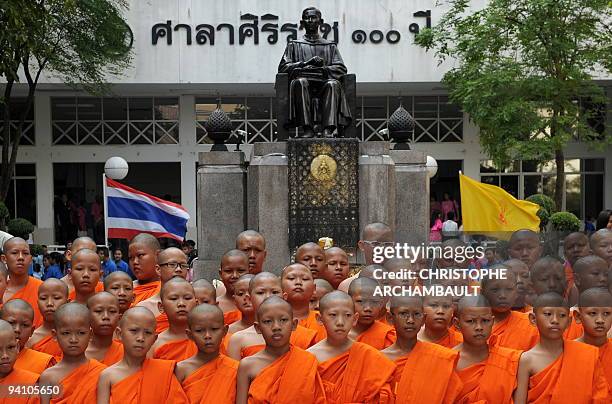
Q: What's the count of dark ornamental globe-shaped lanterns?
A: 2